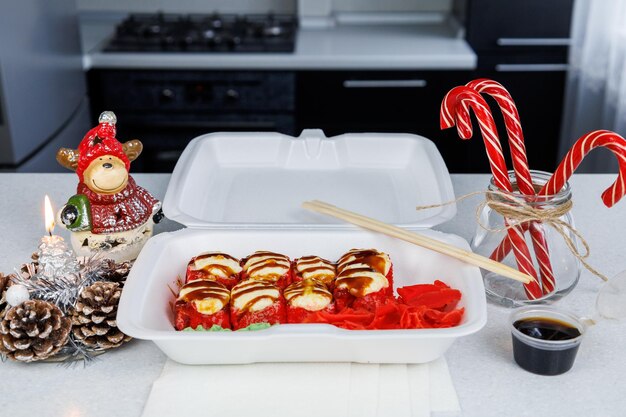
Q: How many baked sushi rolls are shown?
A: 8